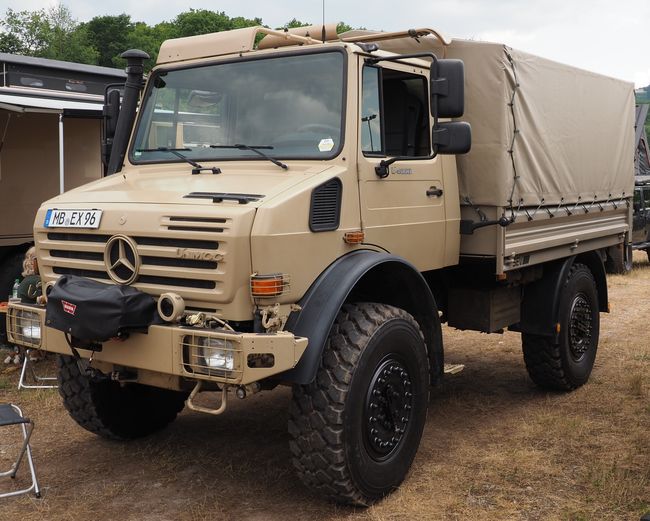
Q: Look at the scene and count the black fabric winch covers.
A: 1